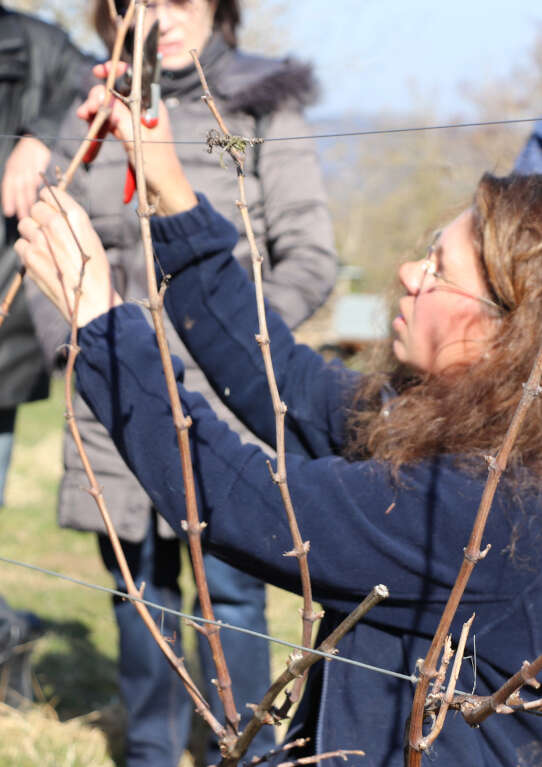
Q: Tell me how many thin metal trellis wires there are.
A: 2